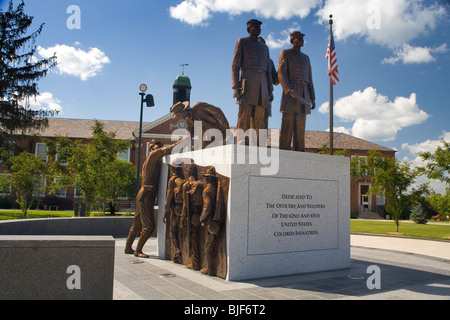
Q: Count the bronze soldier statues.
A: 8